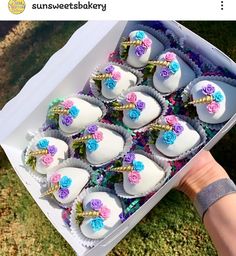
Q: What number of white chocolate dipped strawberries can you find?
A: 12